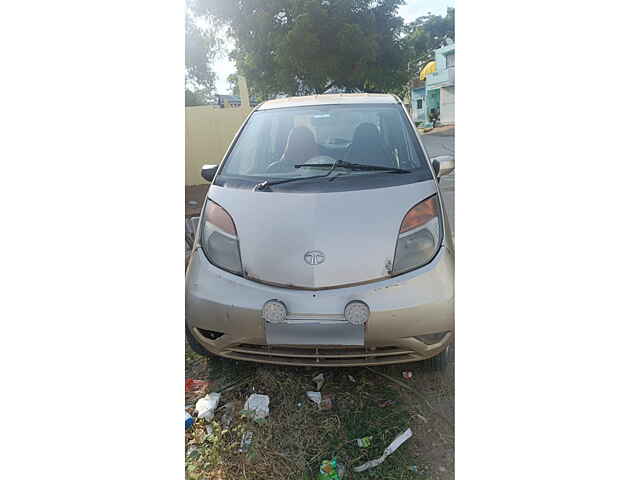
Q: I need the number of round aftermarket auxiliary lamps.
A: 2